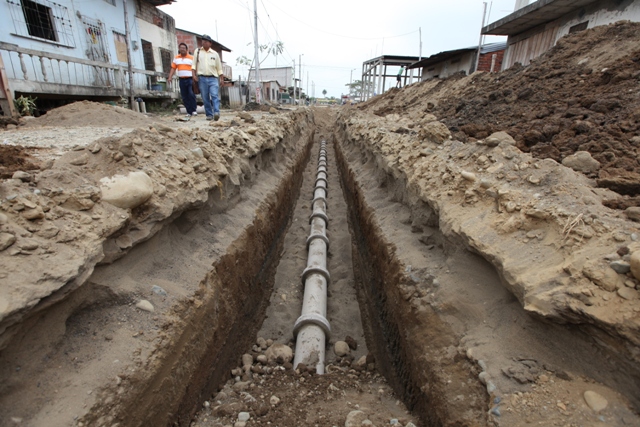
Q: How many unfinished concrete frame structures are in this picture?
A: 1